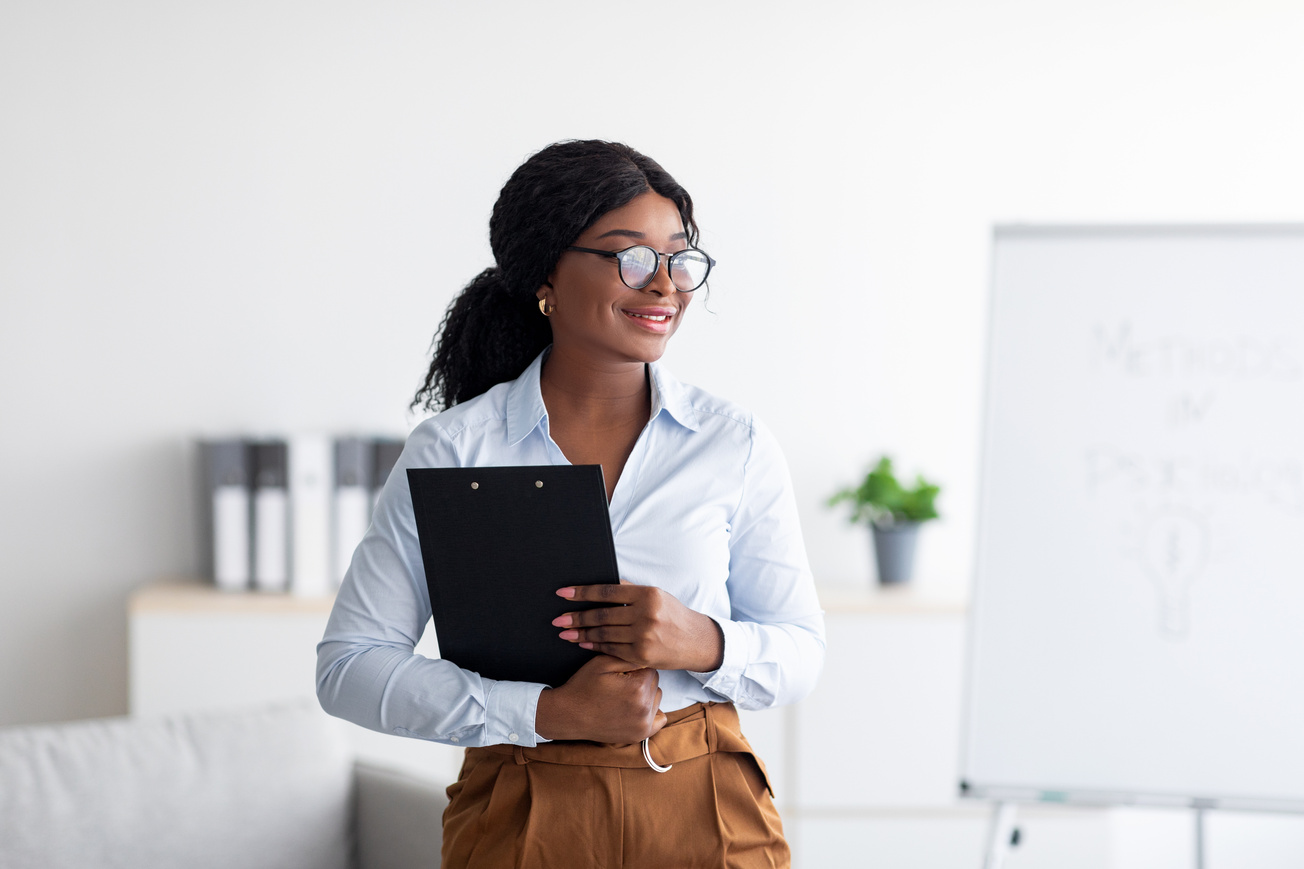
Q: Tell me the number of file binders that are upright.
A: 5